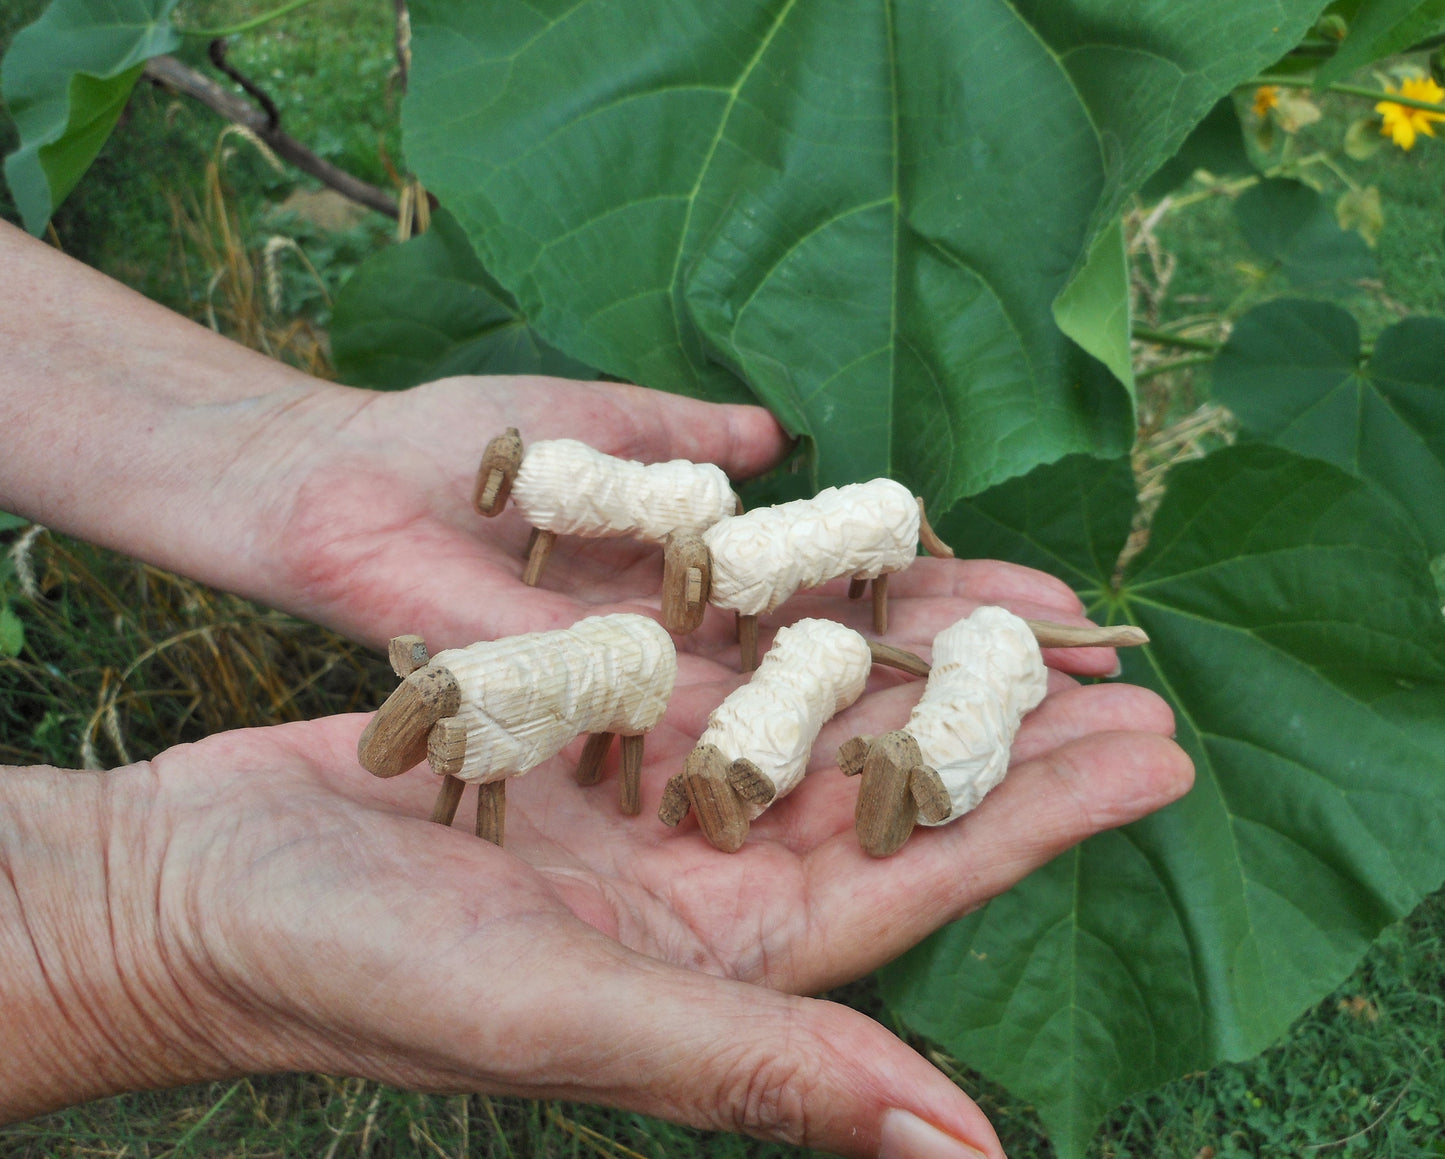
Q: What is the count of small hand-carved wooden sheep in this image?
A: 5